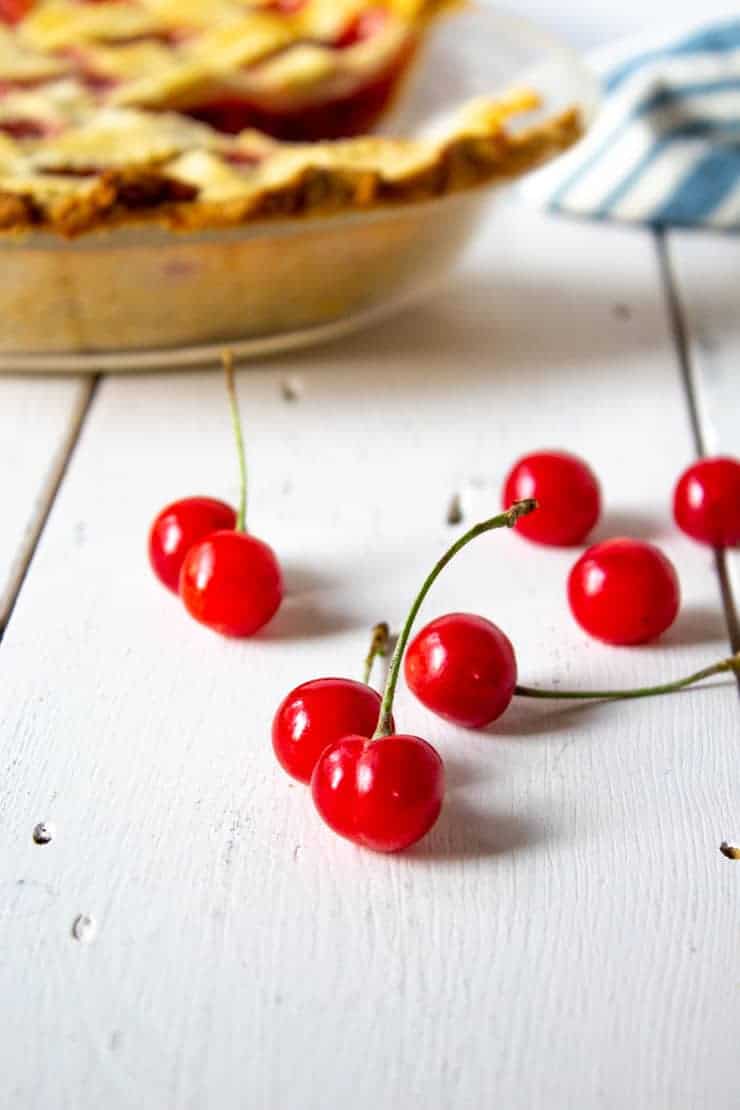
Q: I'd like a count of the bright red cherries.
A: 8